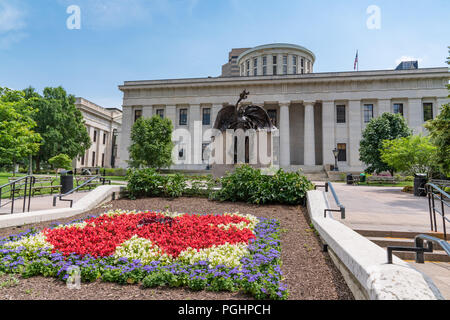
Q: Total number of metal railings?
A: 5